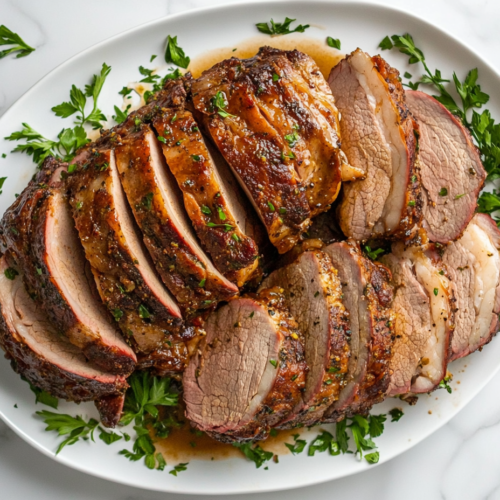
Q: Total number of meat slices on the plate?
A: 13